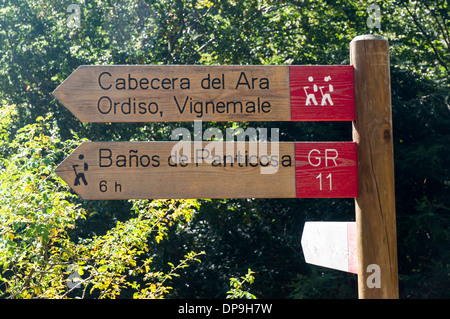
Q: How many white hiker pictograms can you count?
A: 2